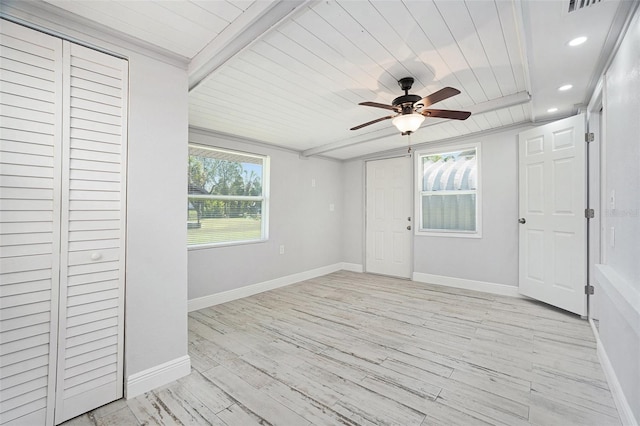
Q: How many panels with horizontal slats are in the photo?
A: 2